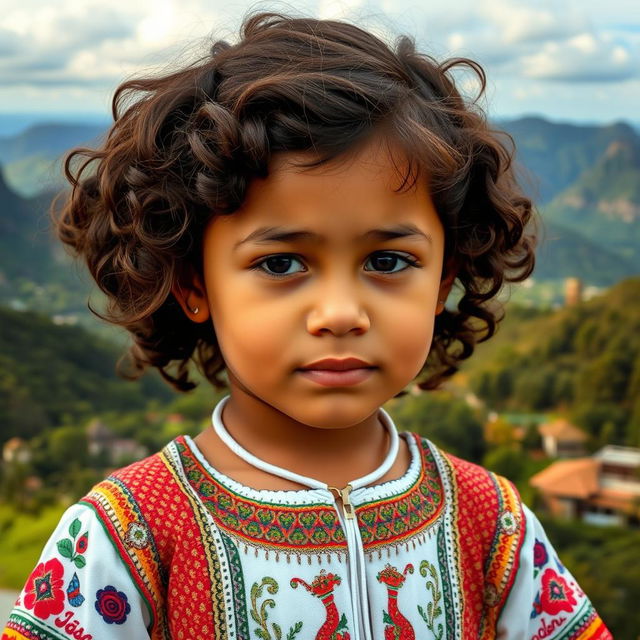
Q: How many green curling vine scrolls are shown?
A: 2